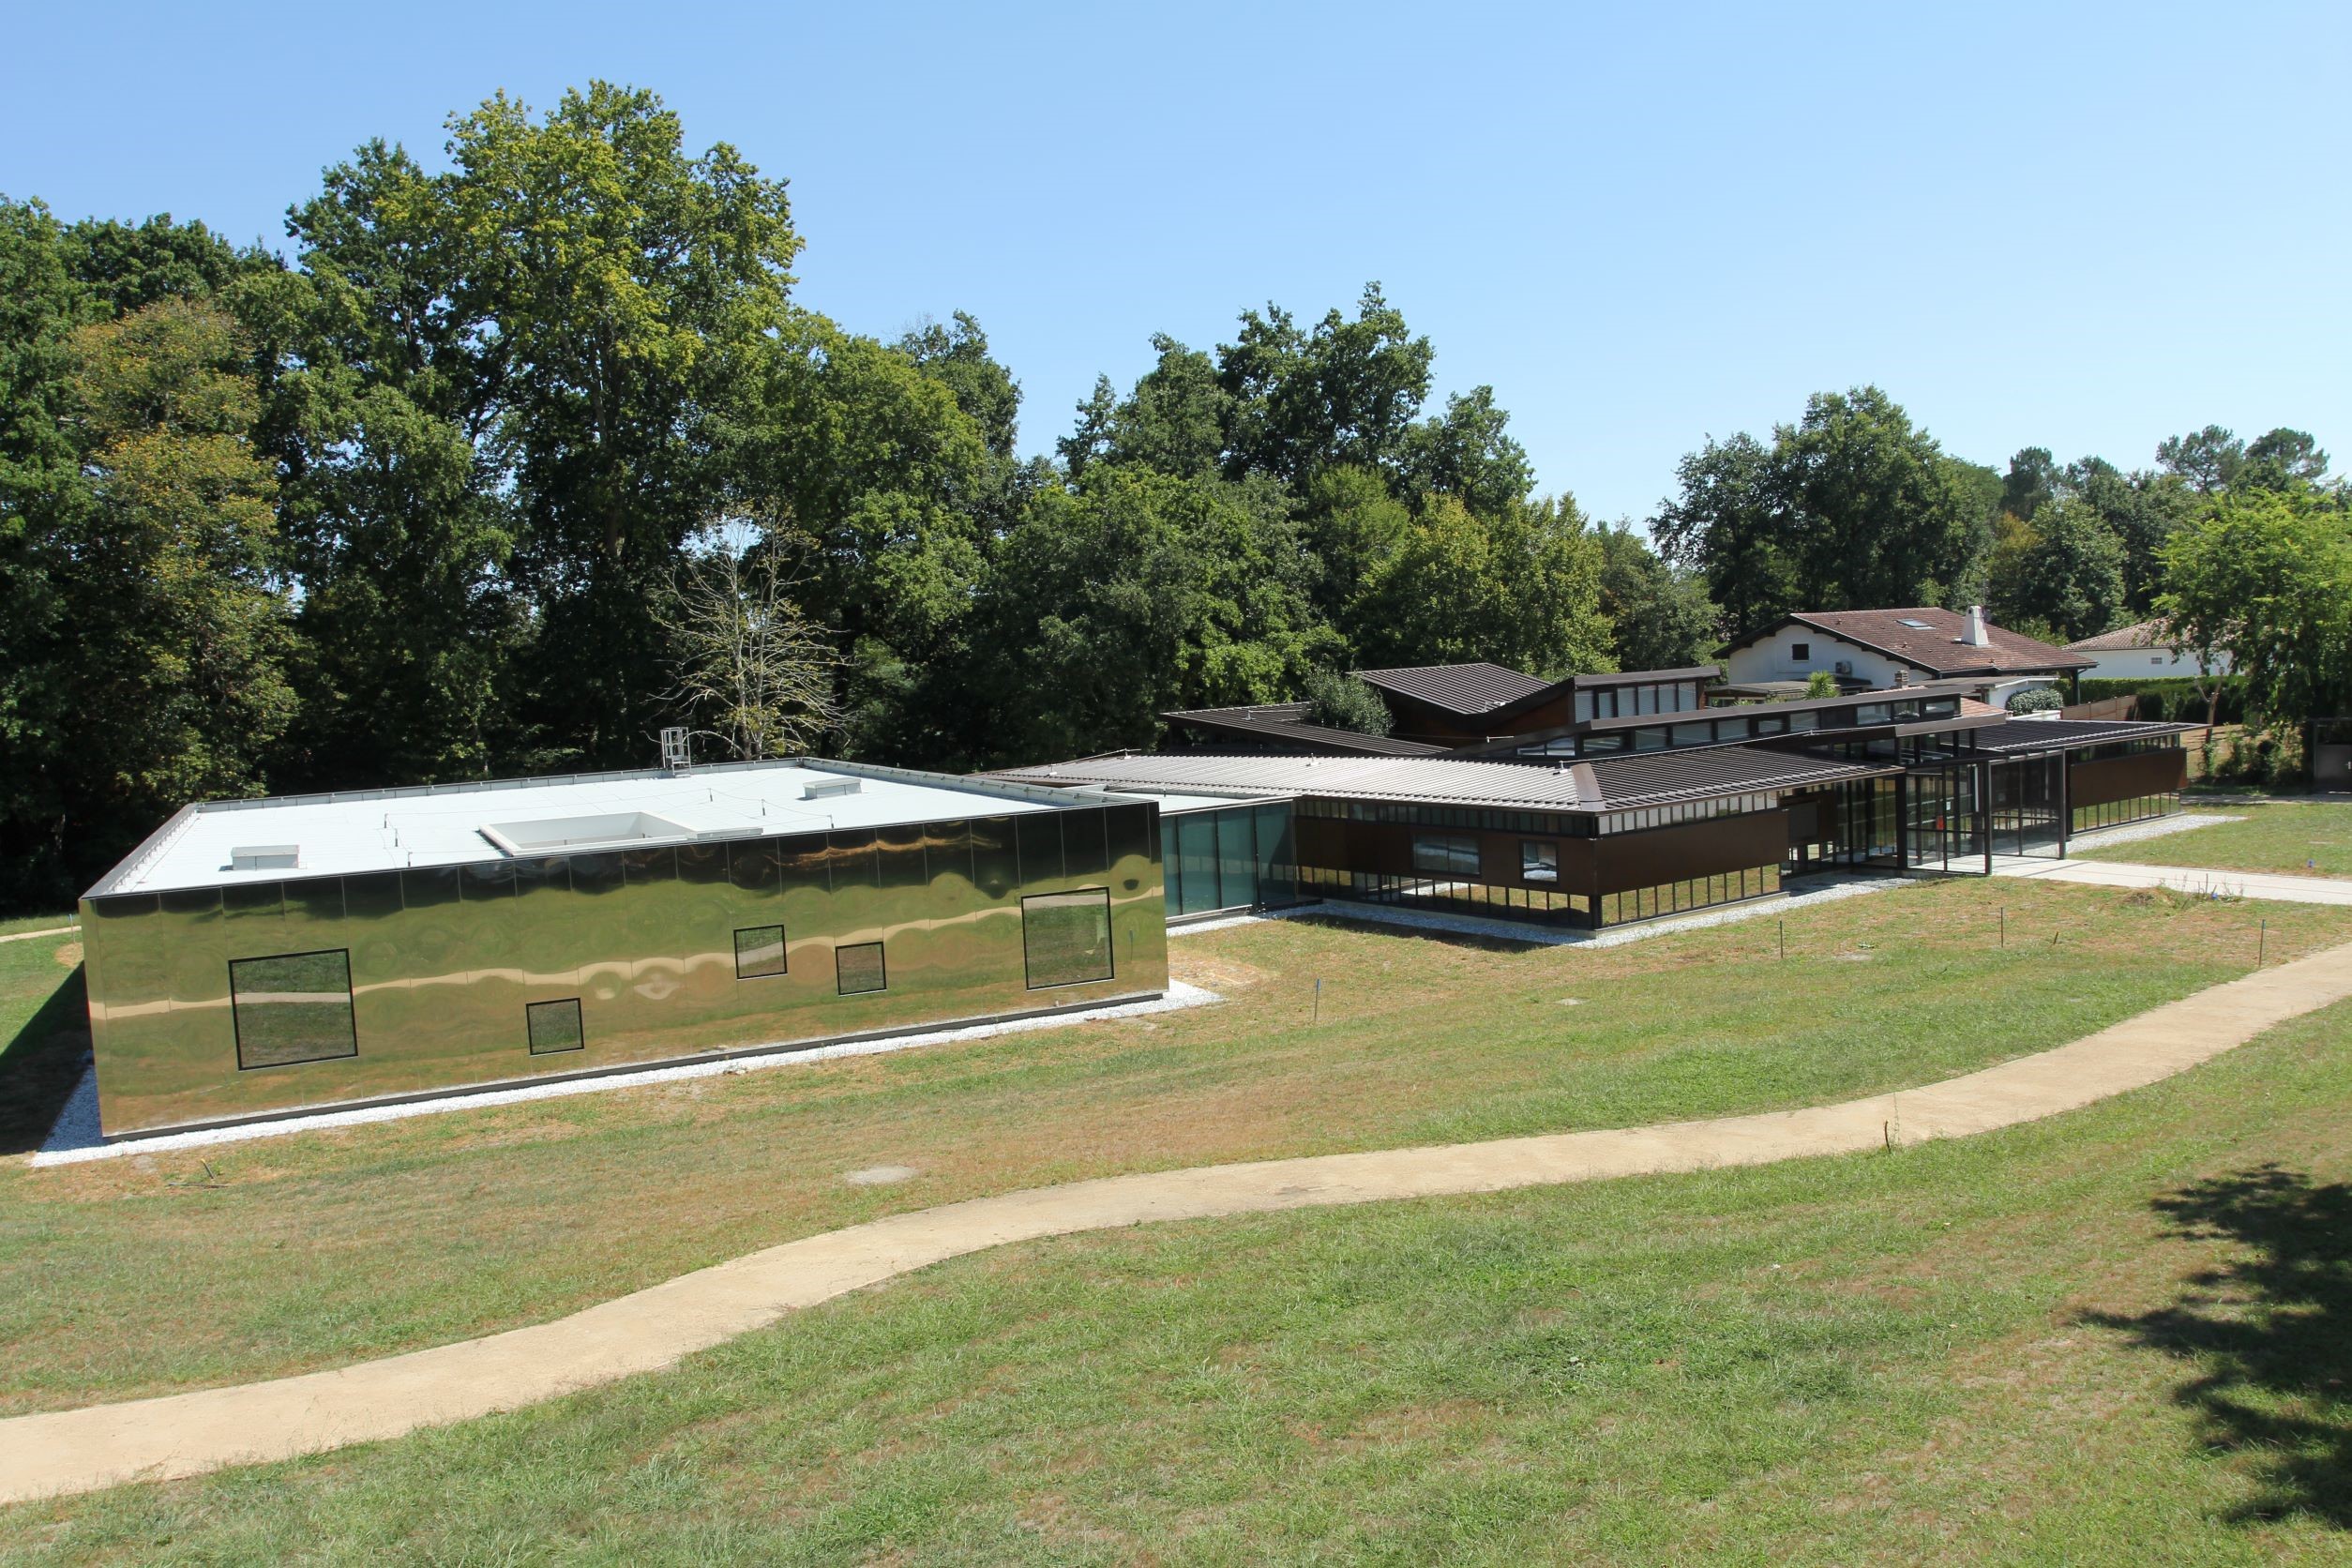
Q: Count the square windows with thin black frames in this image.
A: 5